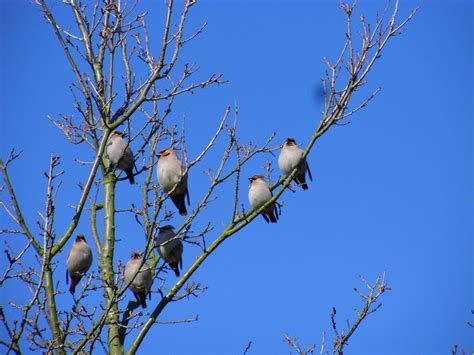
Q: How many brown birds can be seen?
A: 7